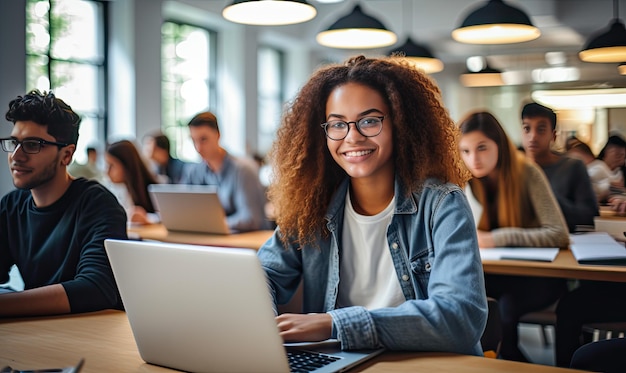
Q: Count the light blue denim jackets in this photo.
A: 1